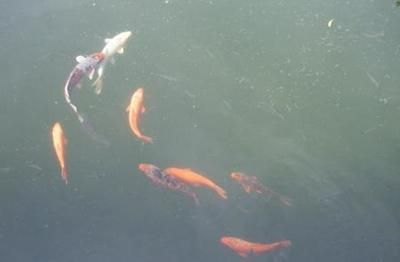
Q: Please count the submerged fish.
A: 8